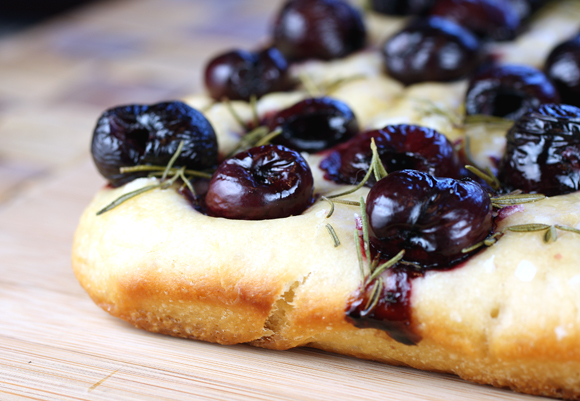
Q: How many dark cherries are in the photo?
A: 13